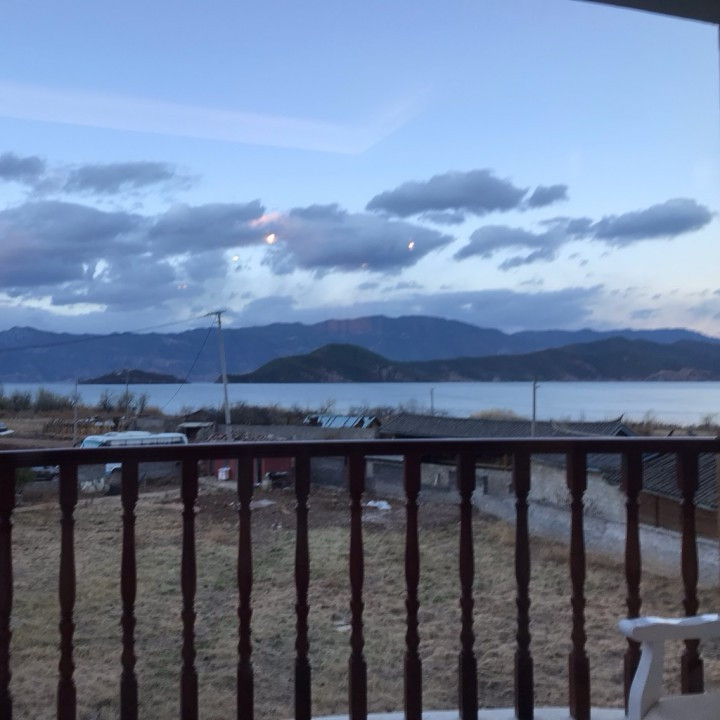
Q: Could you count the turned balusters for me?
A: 13